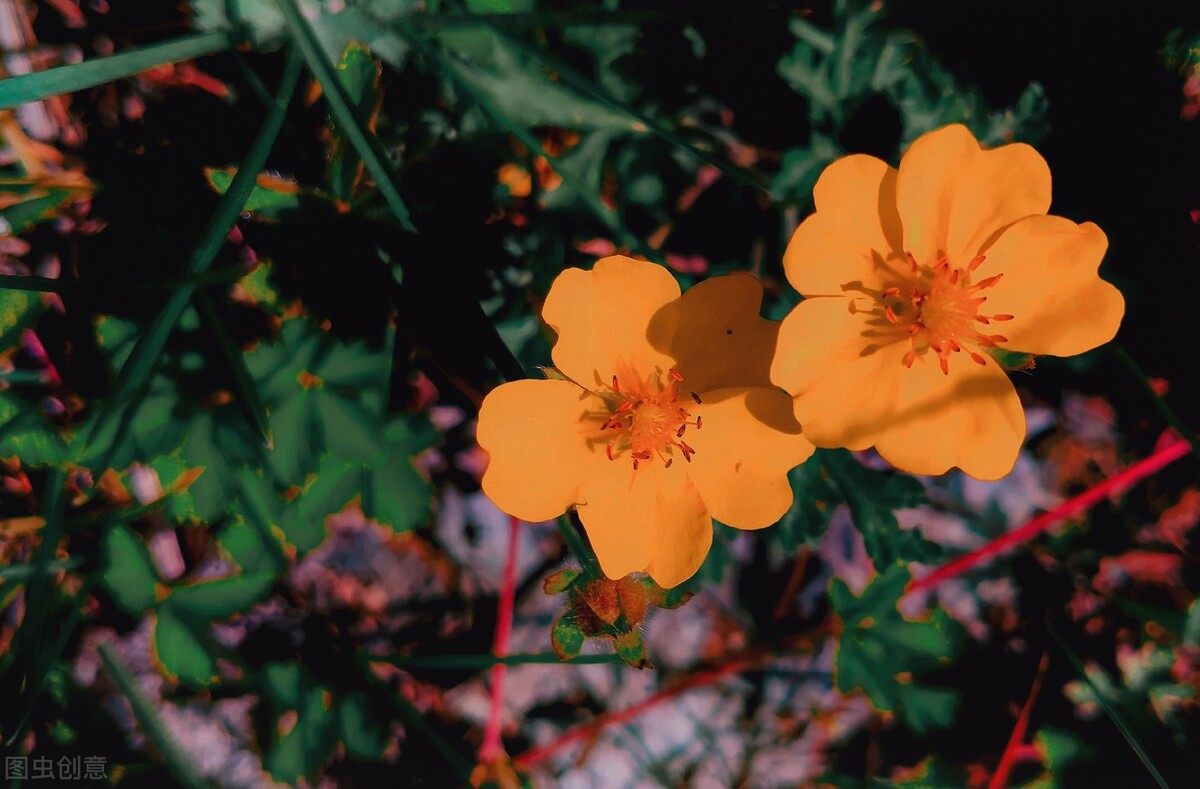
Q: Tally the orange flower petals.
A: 10